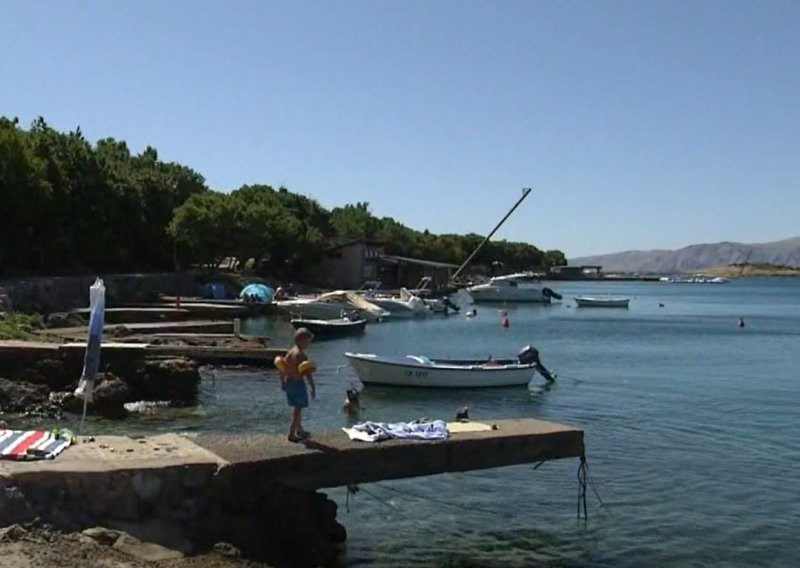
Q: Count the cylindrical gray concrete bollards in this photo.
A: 0